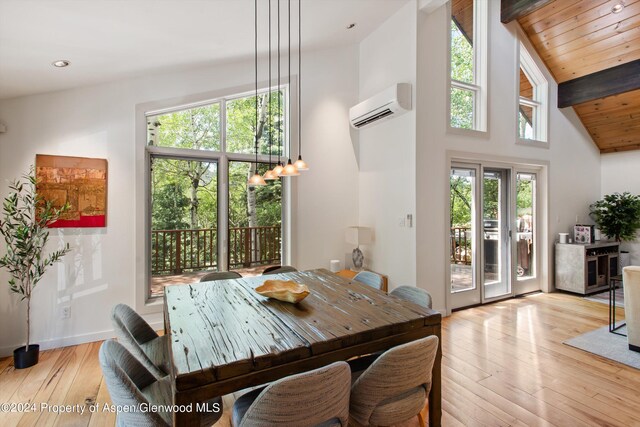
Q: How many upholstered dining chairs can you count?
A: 8